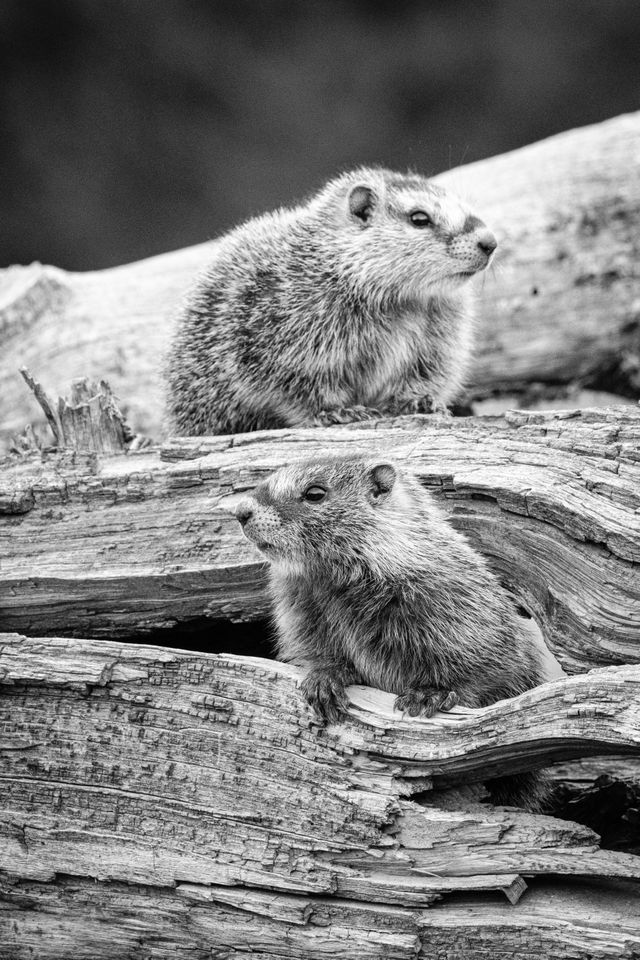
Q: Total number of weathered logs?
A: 3